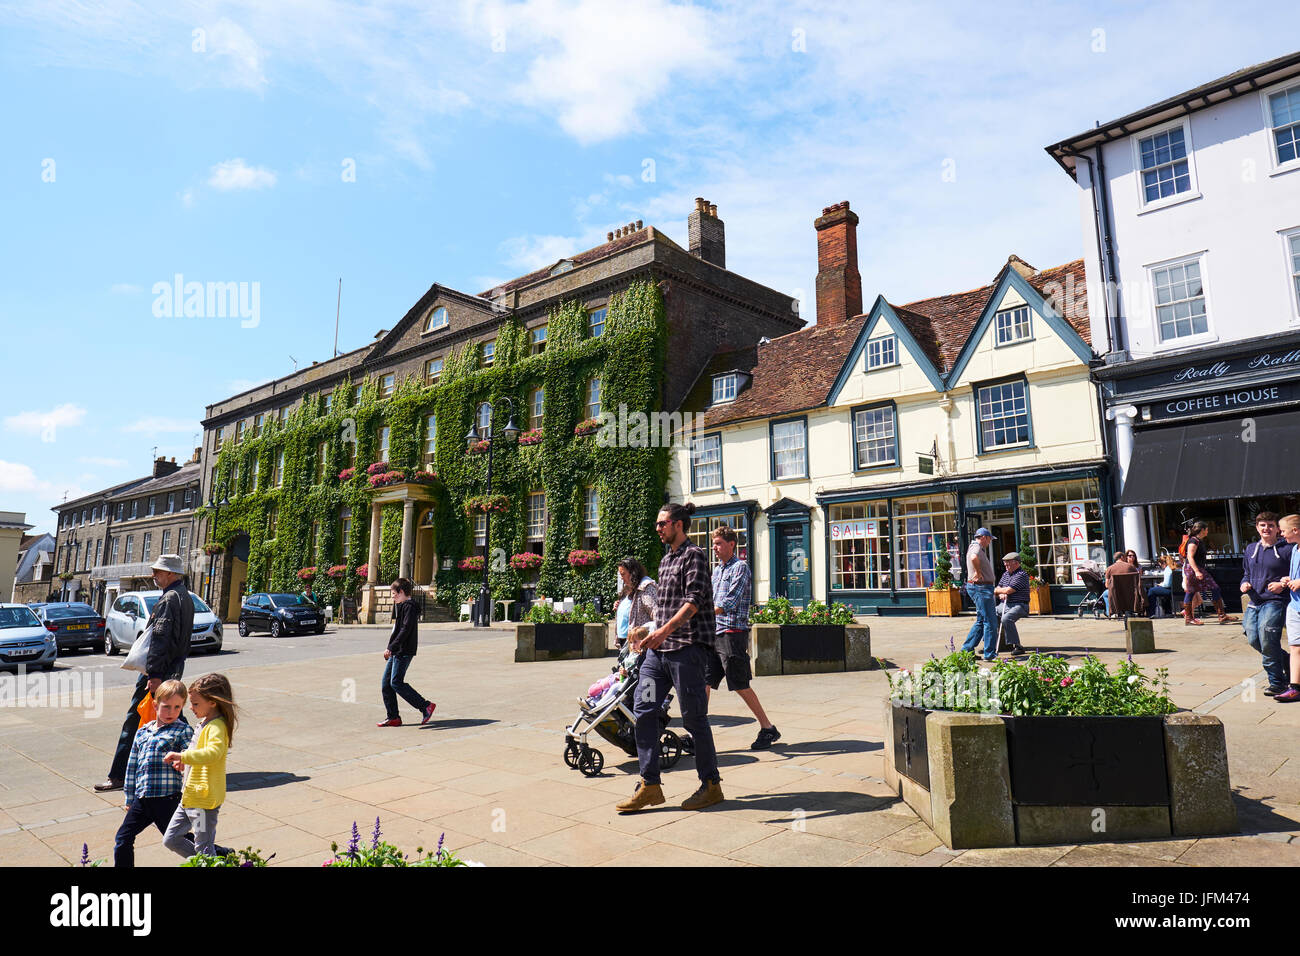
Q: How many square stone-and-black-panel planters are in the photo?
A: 3